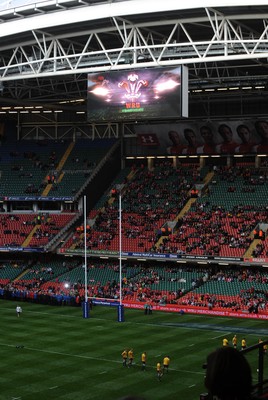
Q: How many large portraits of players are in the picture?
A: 6